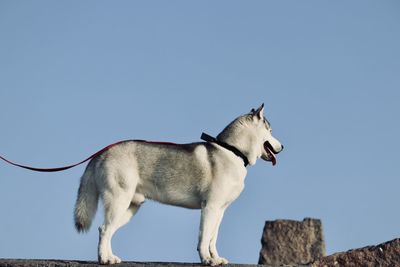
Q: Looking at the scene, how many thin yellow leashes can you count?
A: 0